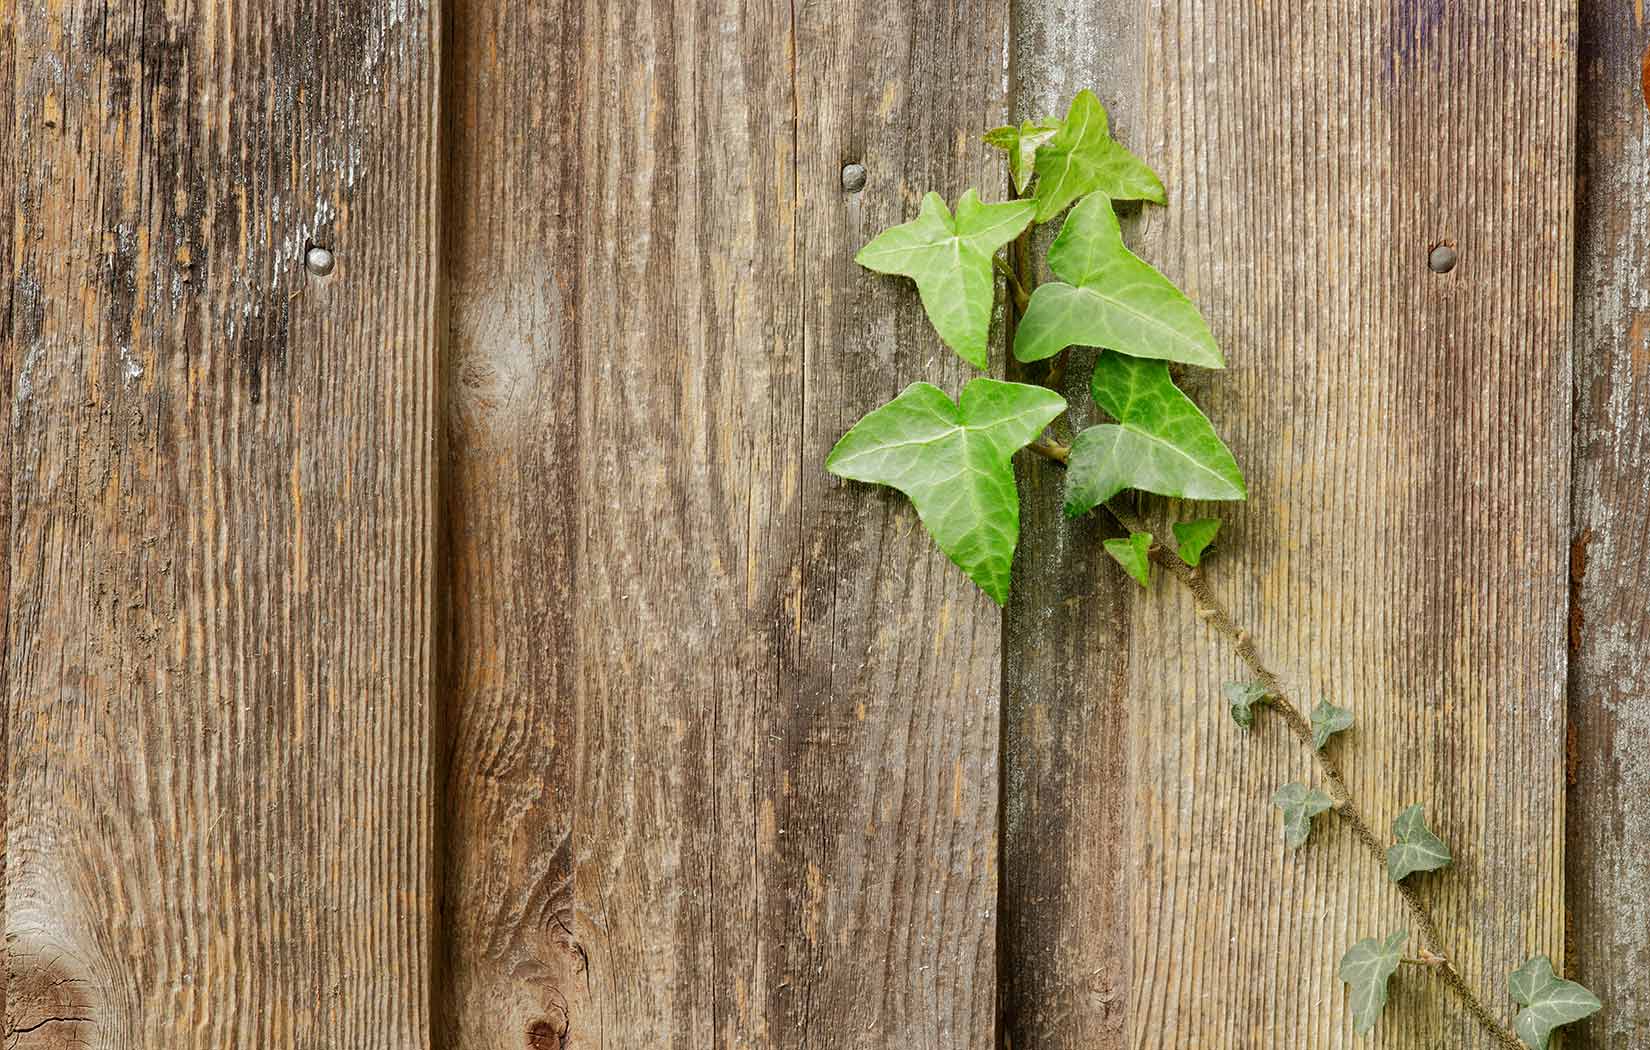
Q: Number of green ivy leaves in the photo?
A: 14